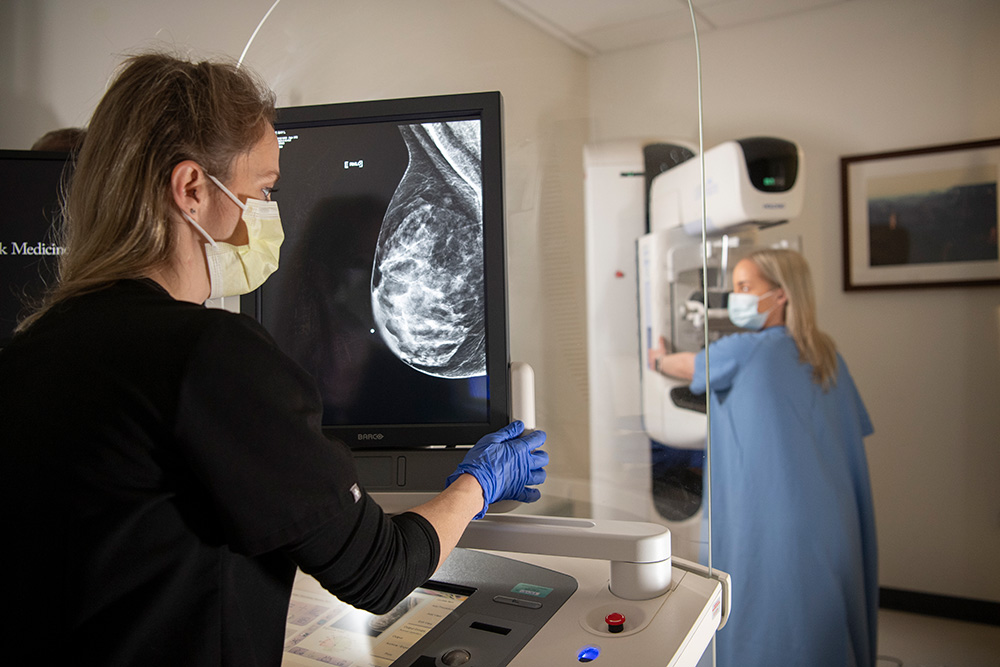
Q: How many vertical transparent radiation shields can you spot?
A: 1